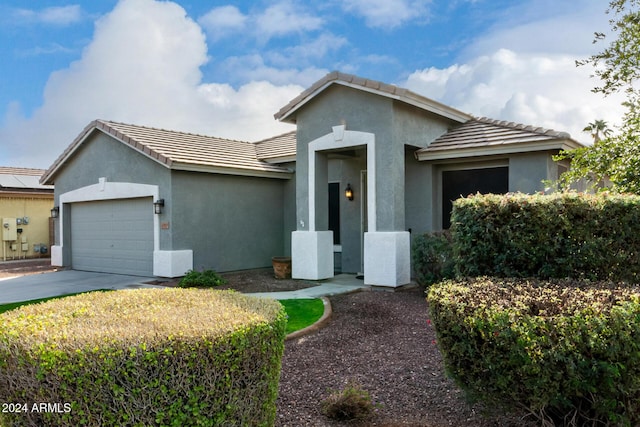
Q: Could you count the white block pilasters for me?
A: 4